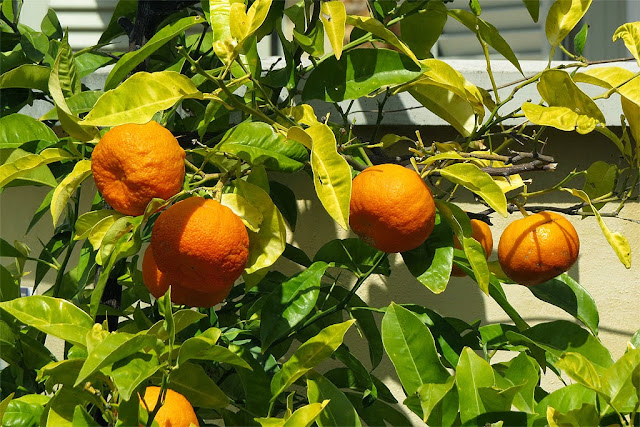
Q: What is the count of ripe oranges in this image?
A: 7